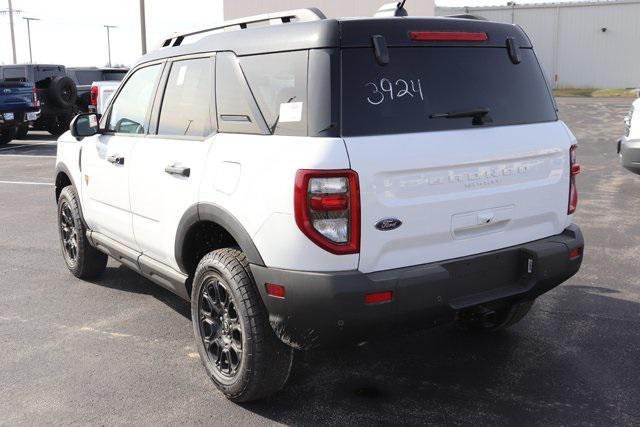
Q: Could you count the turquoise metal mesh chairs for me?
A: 0